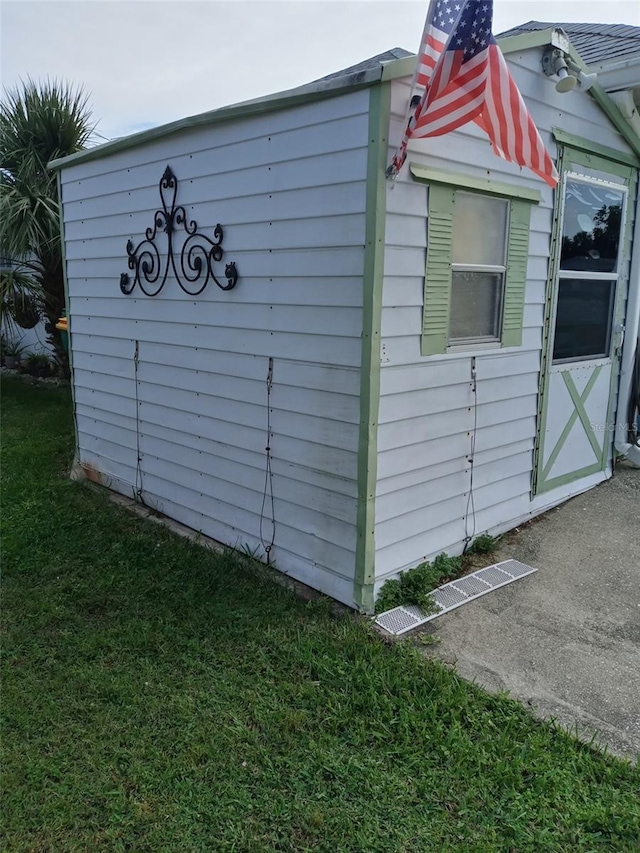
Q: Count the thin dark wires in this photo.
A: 3